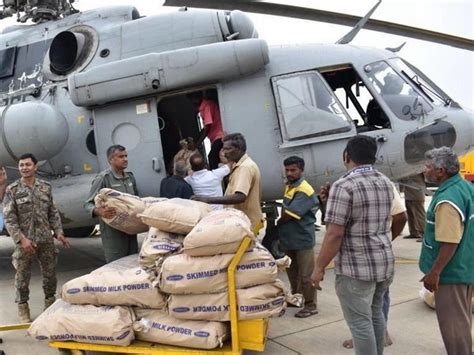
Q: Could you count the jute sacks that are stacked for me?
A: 9